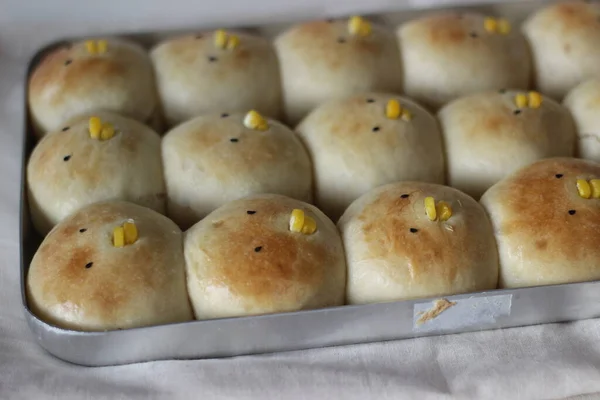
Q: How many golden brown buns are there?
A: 14